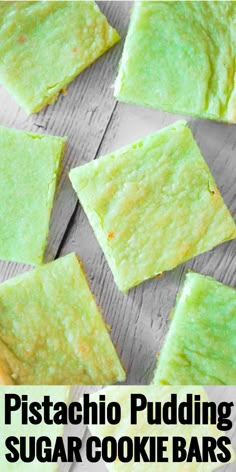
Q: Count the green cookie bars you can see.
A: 6